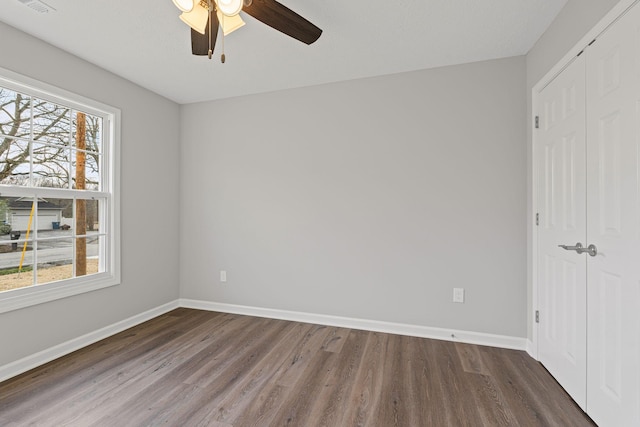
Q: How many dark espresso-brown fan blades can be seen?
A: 2